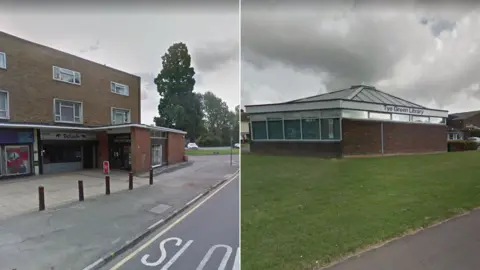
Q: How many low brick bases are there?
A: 1